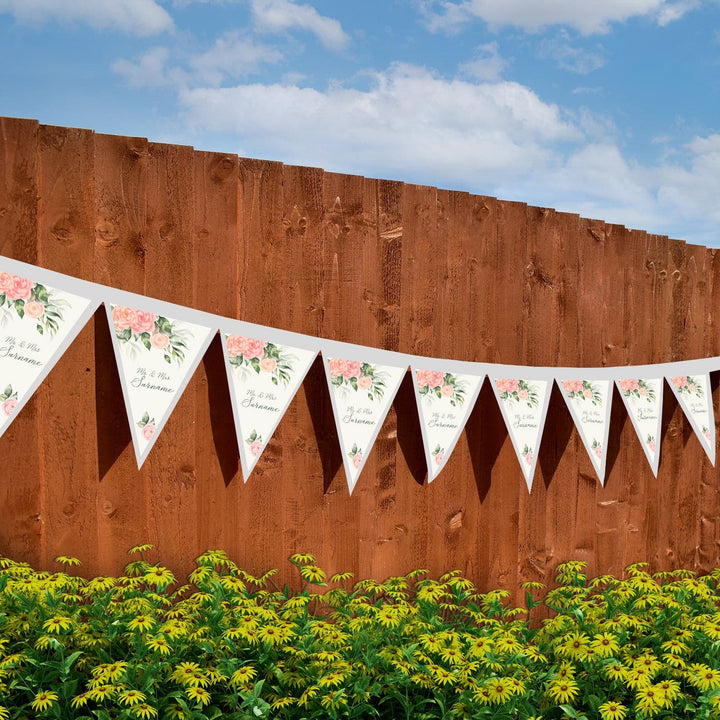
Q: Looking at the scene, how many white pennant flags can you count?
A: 9